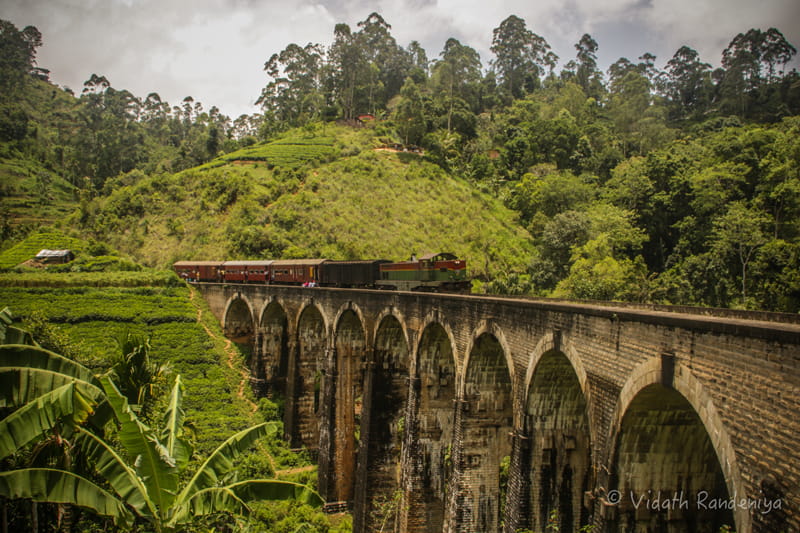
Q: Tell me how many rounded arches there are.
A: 9